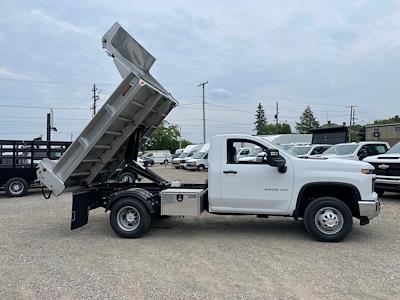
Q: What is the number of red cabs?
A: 0